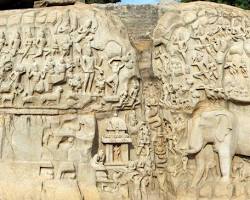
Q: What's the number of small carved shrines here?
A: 1